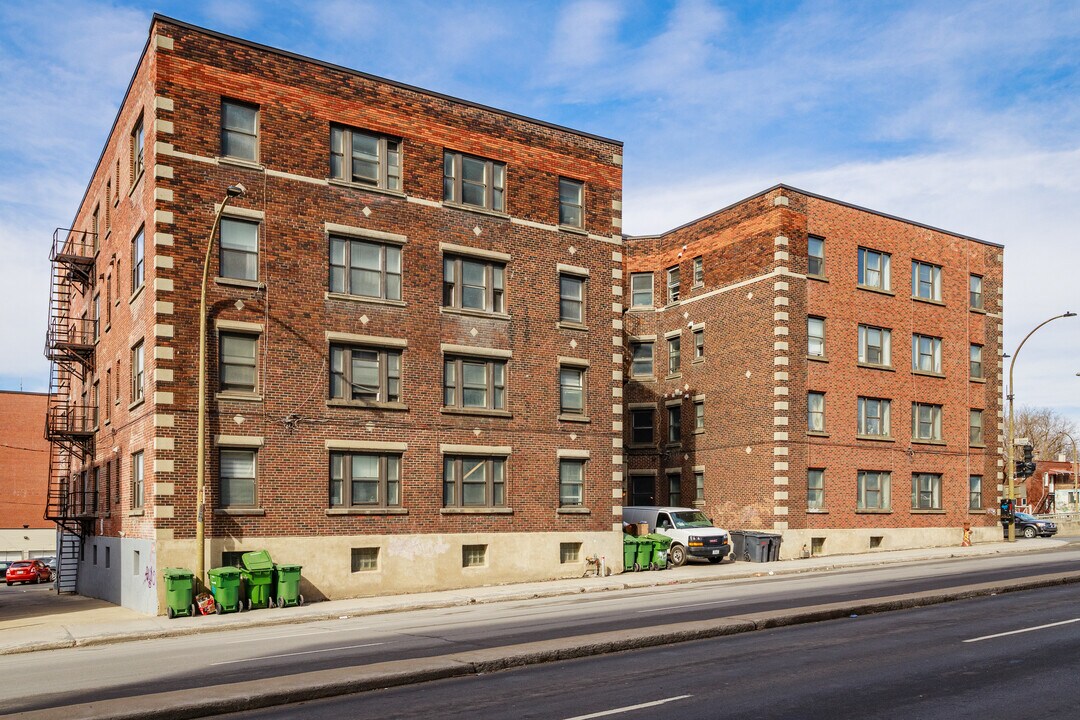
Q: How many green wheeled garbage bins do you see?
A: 7